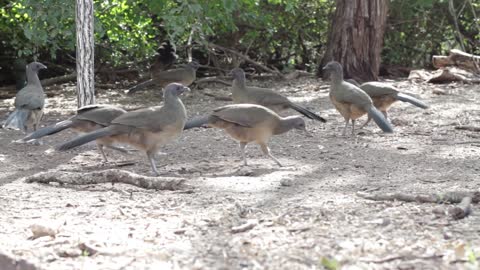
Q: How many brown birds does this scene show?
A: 8